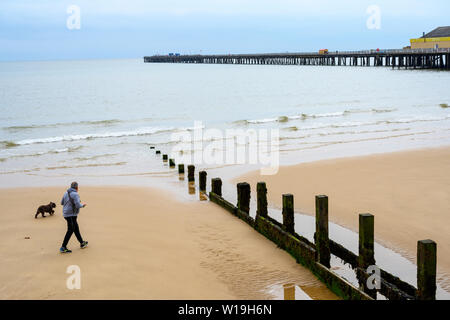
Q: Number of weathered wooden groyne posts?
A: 14